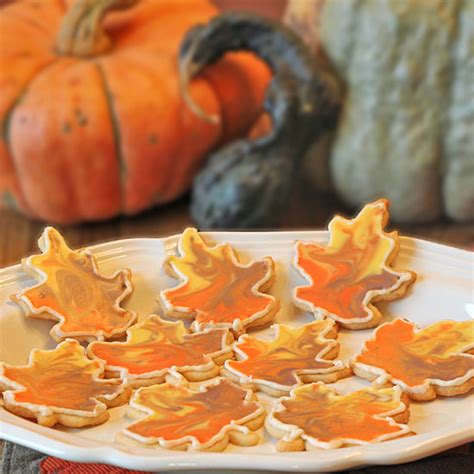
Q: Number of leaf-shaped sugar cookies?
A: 9